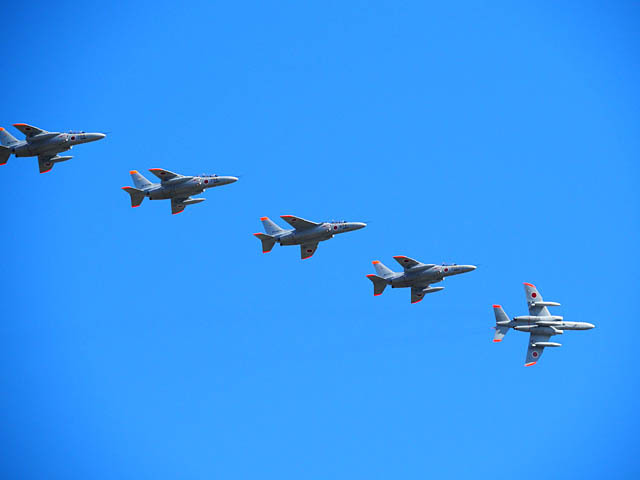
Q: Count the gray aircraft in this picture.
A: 5